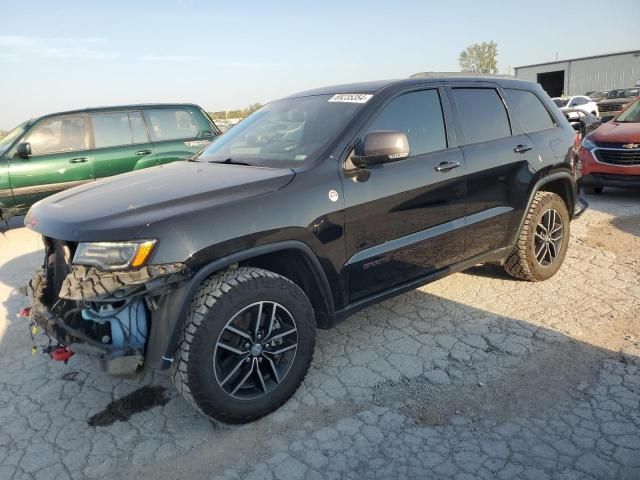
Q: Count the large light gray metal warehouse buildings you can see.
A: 1